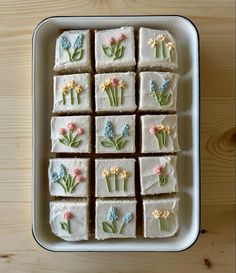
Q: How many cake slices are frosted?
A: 15